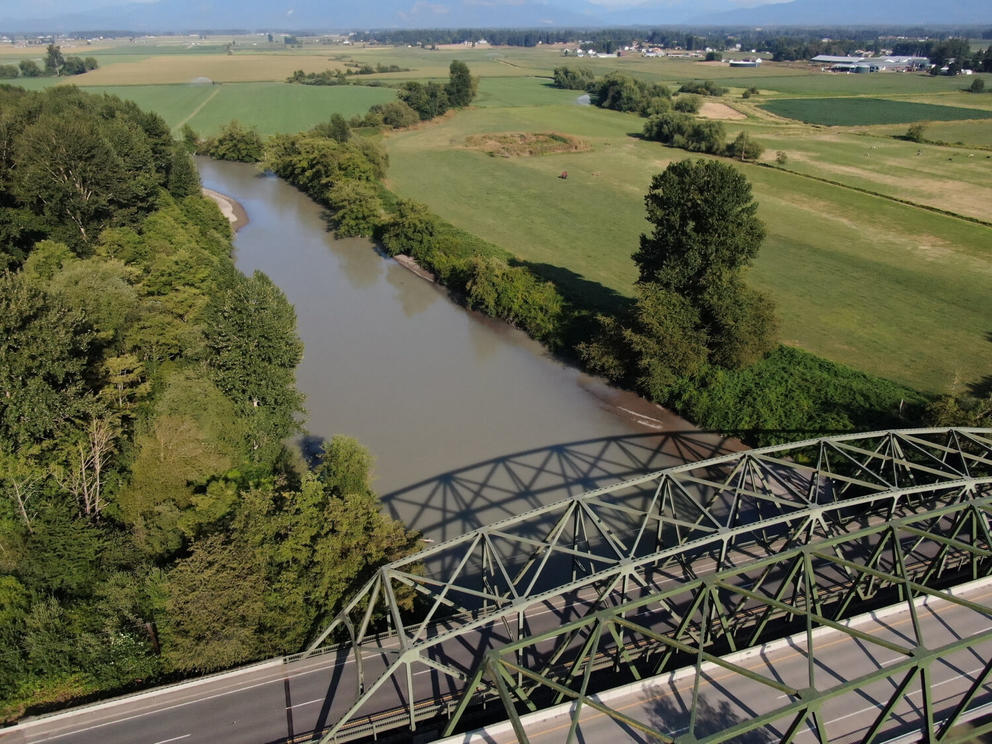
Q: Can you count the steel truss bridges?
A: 2